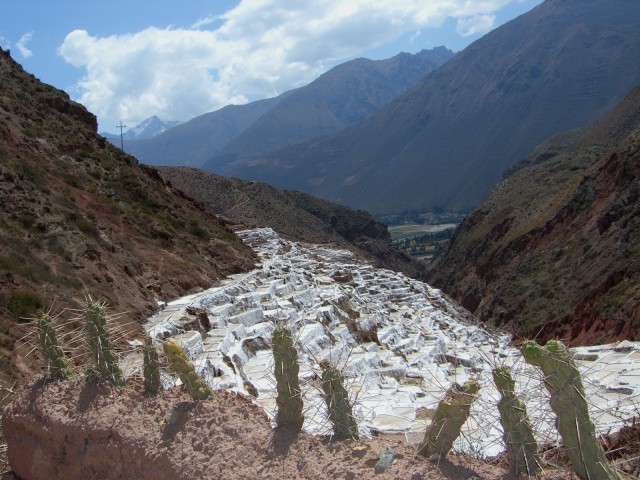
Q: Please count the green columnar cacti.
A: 9